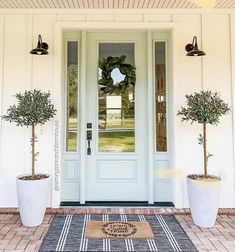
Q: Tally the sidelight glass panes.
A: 2